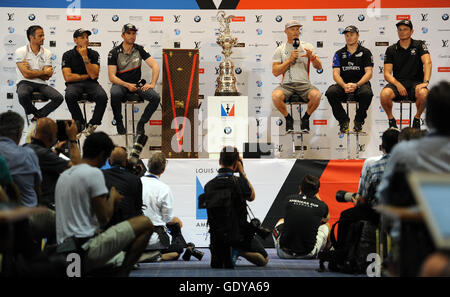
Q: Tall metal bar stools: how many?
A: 6